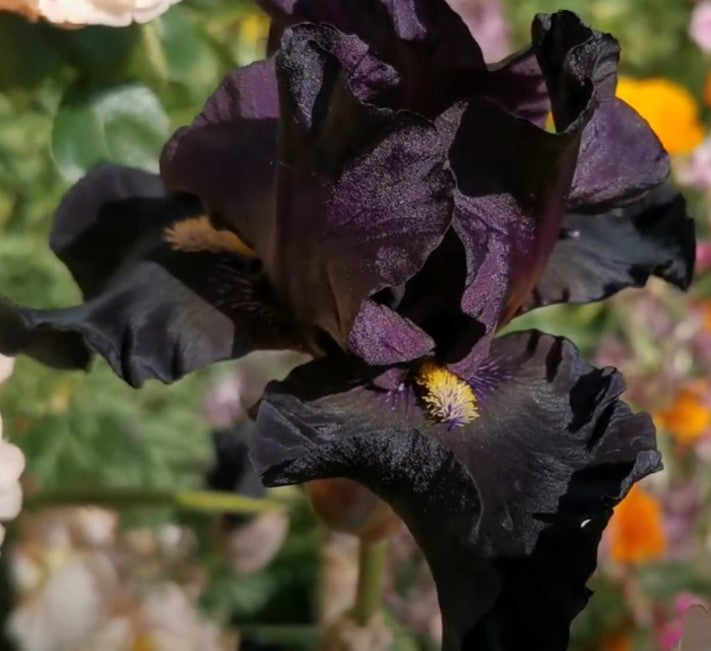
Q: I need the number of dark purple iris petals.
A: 6